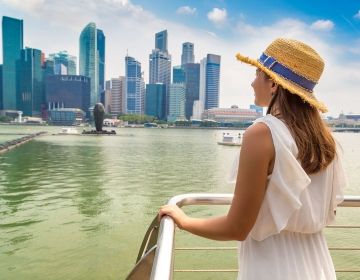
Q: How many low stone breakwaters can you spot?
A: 1